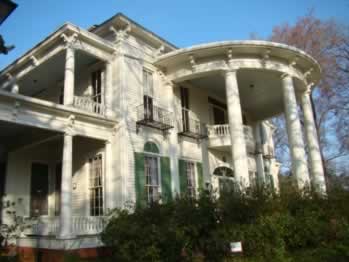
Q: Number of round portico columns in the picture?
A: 3